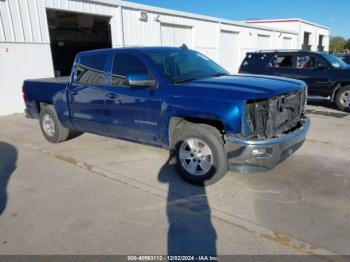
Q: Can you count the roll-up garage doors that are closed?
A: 4